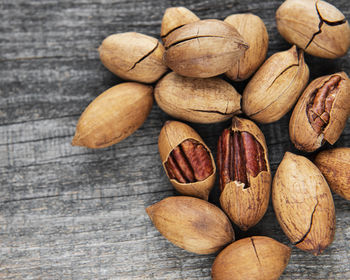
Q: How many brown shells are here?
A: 15